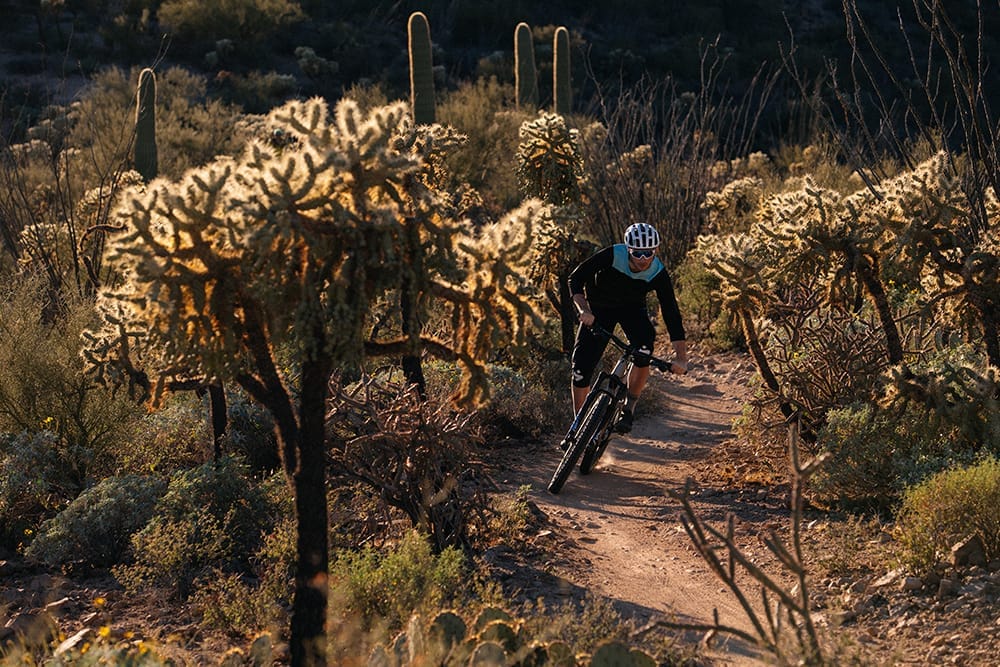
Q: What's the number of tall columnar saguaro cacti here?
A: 4